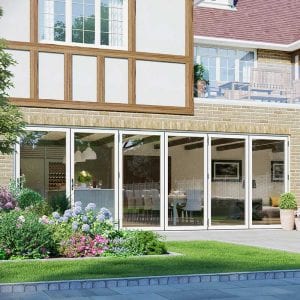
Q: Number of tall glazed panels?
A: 6